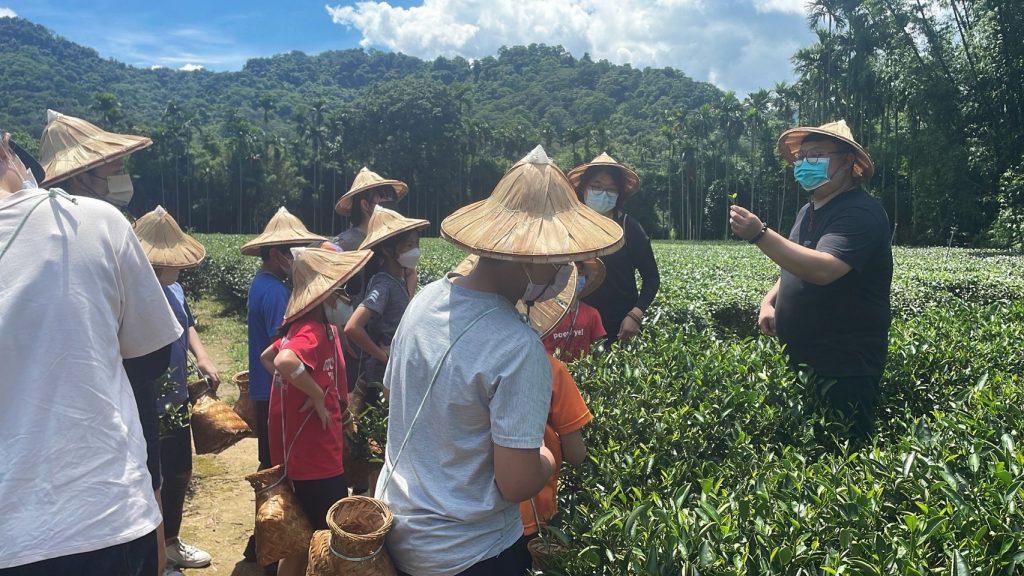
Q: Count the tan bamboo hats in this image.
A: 11